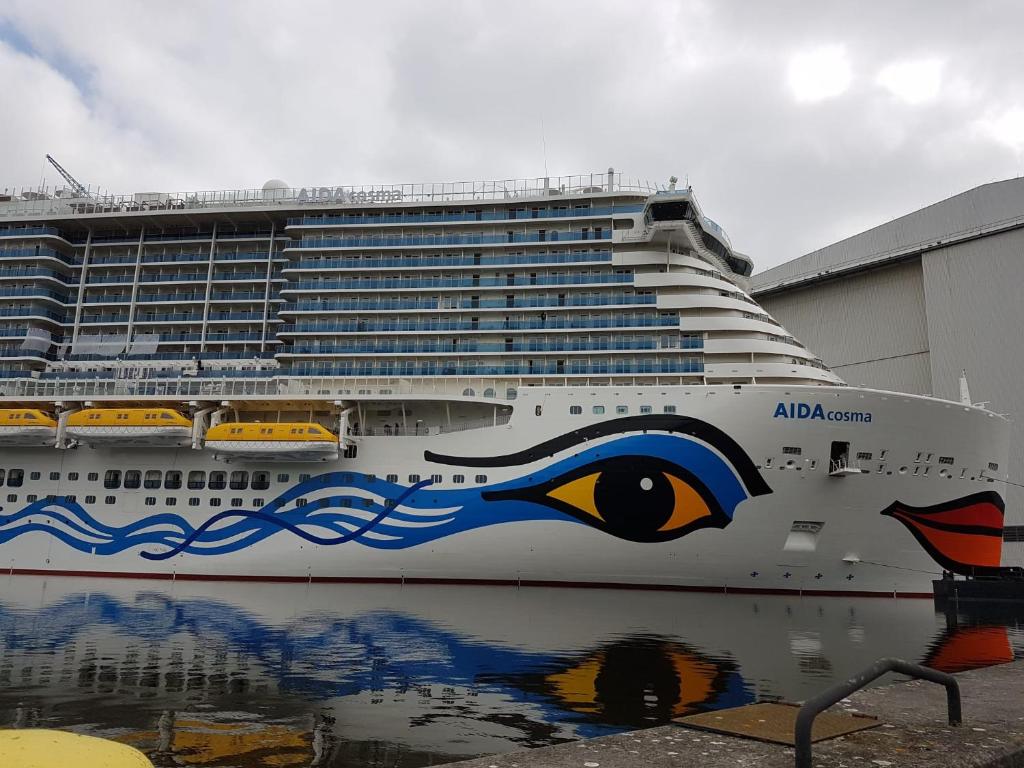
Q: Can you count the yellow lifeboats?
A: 3